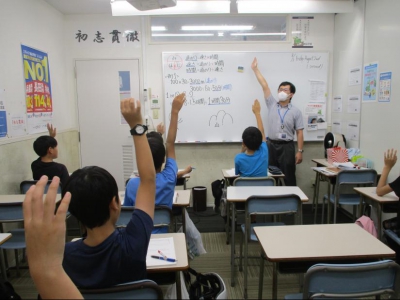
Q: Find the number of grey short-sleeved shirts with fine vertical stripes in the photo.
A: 1